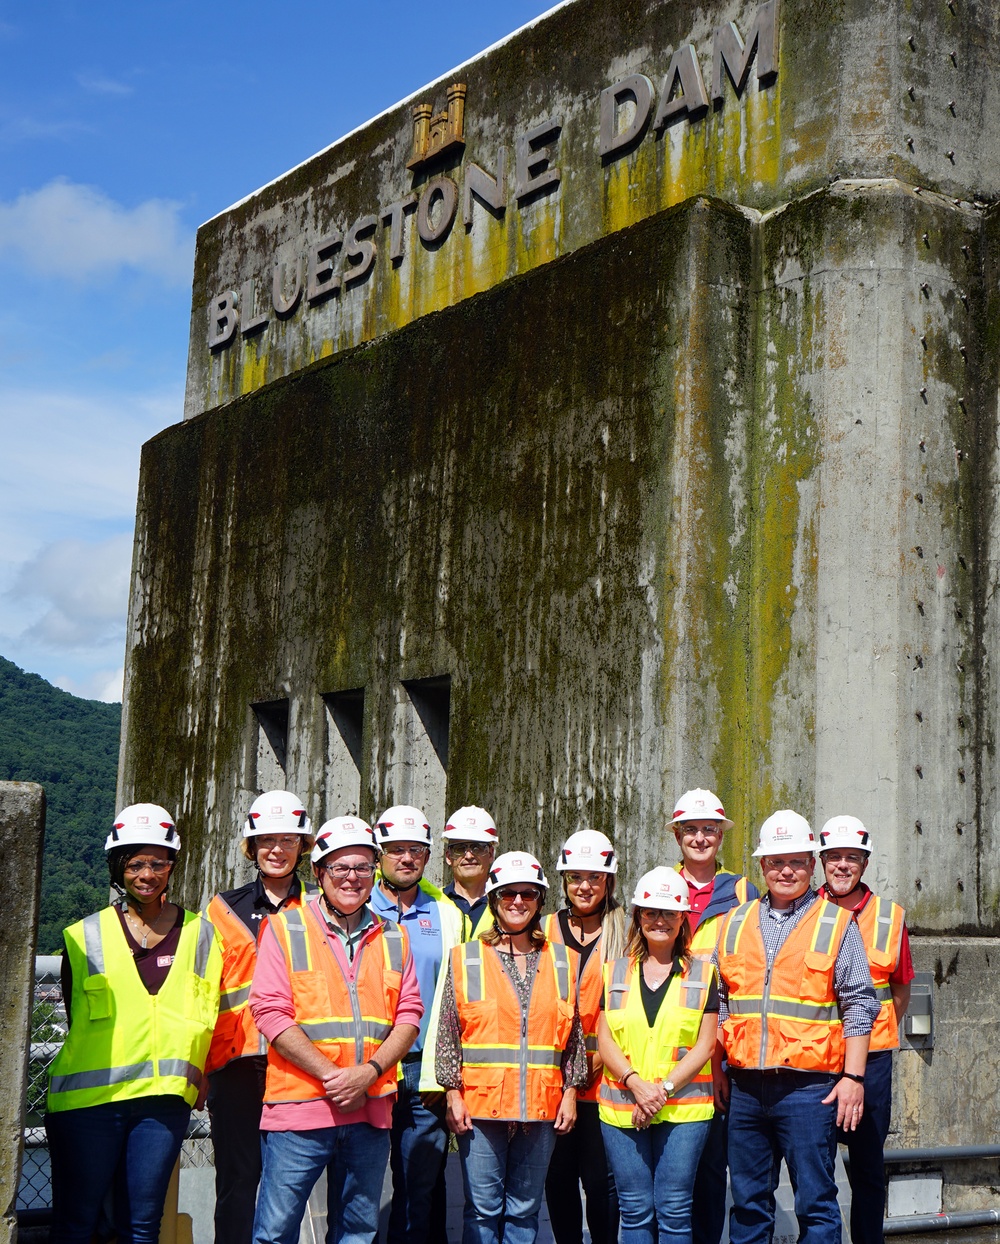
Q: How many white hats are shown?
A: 11